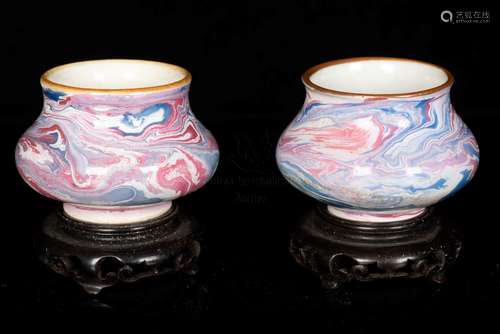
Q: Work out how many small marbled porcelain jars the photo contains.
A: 2